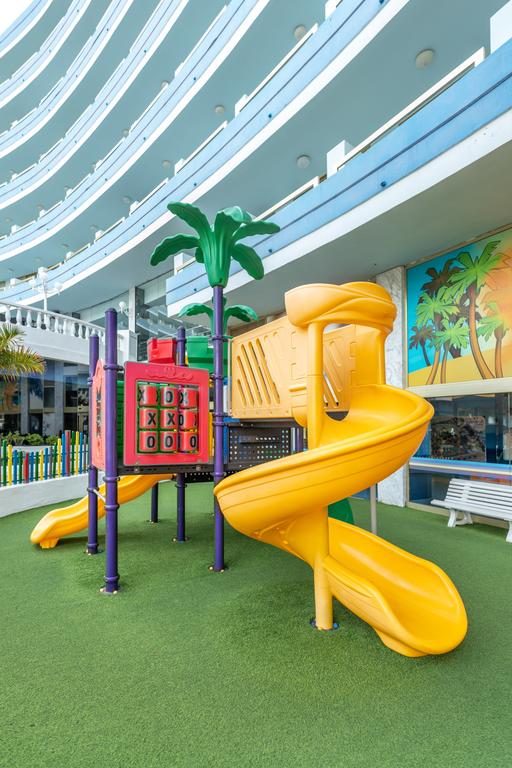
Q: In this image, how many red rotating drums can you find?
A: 9